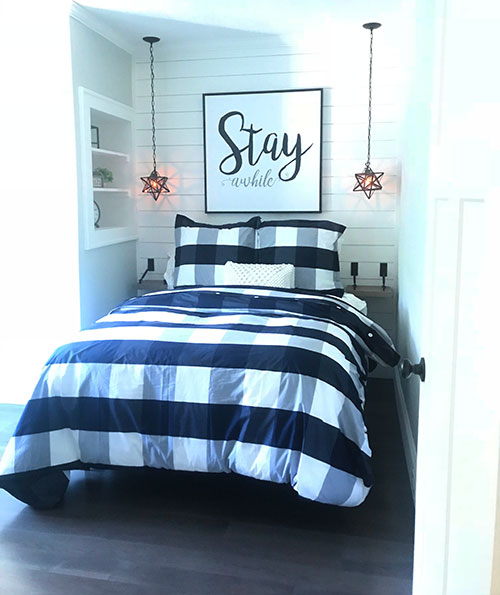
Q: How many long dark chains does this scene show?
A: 2